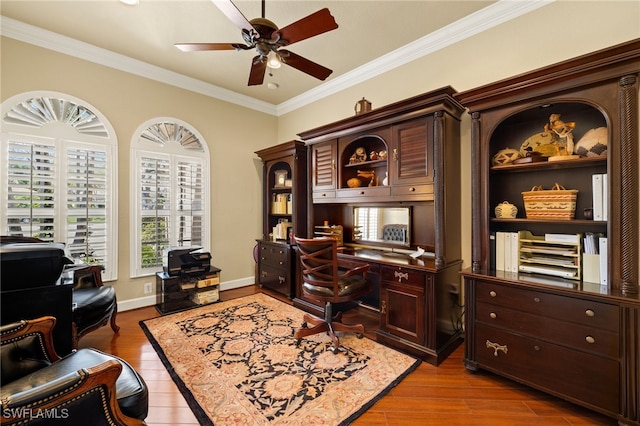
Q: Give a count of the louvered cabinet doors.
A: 2